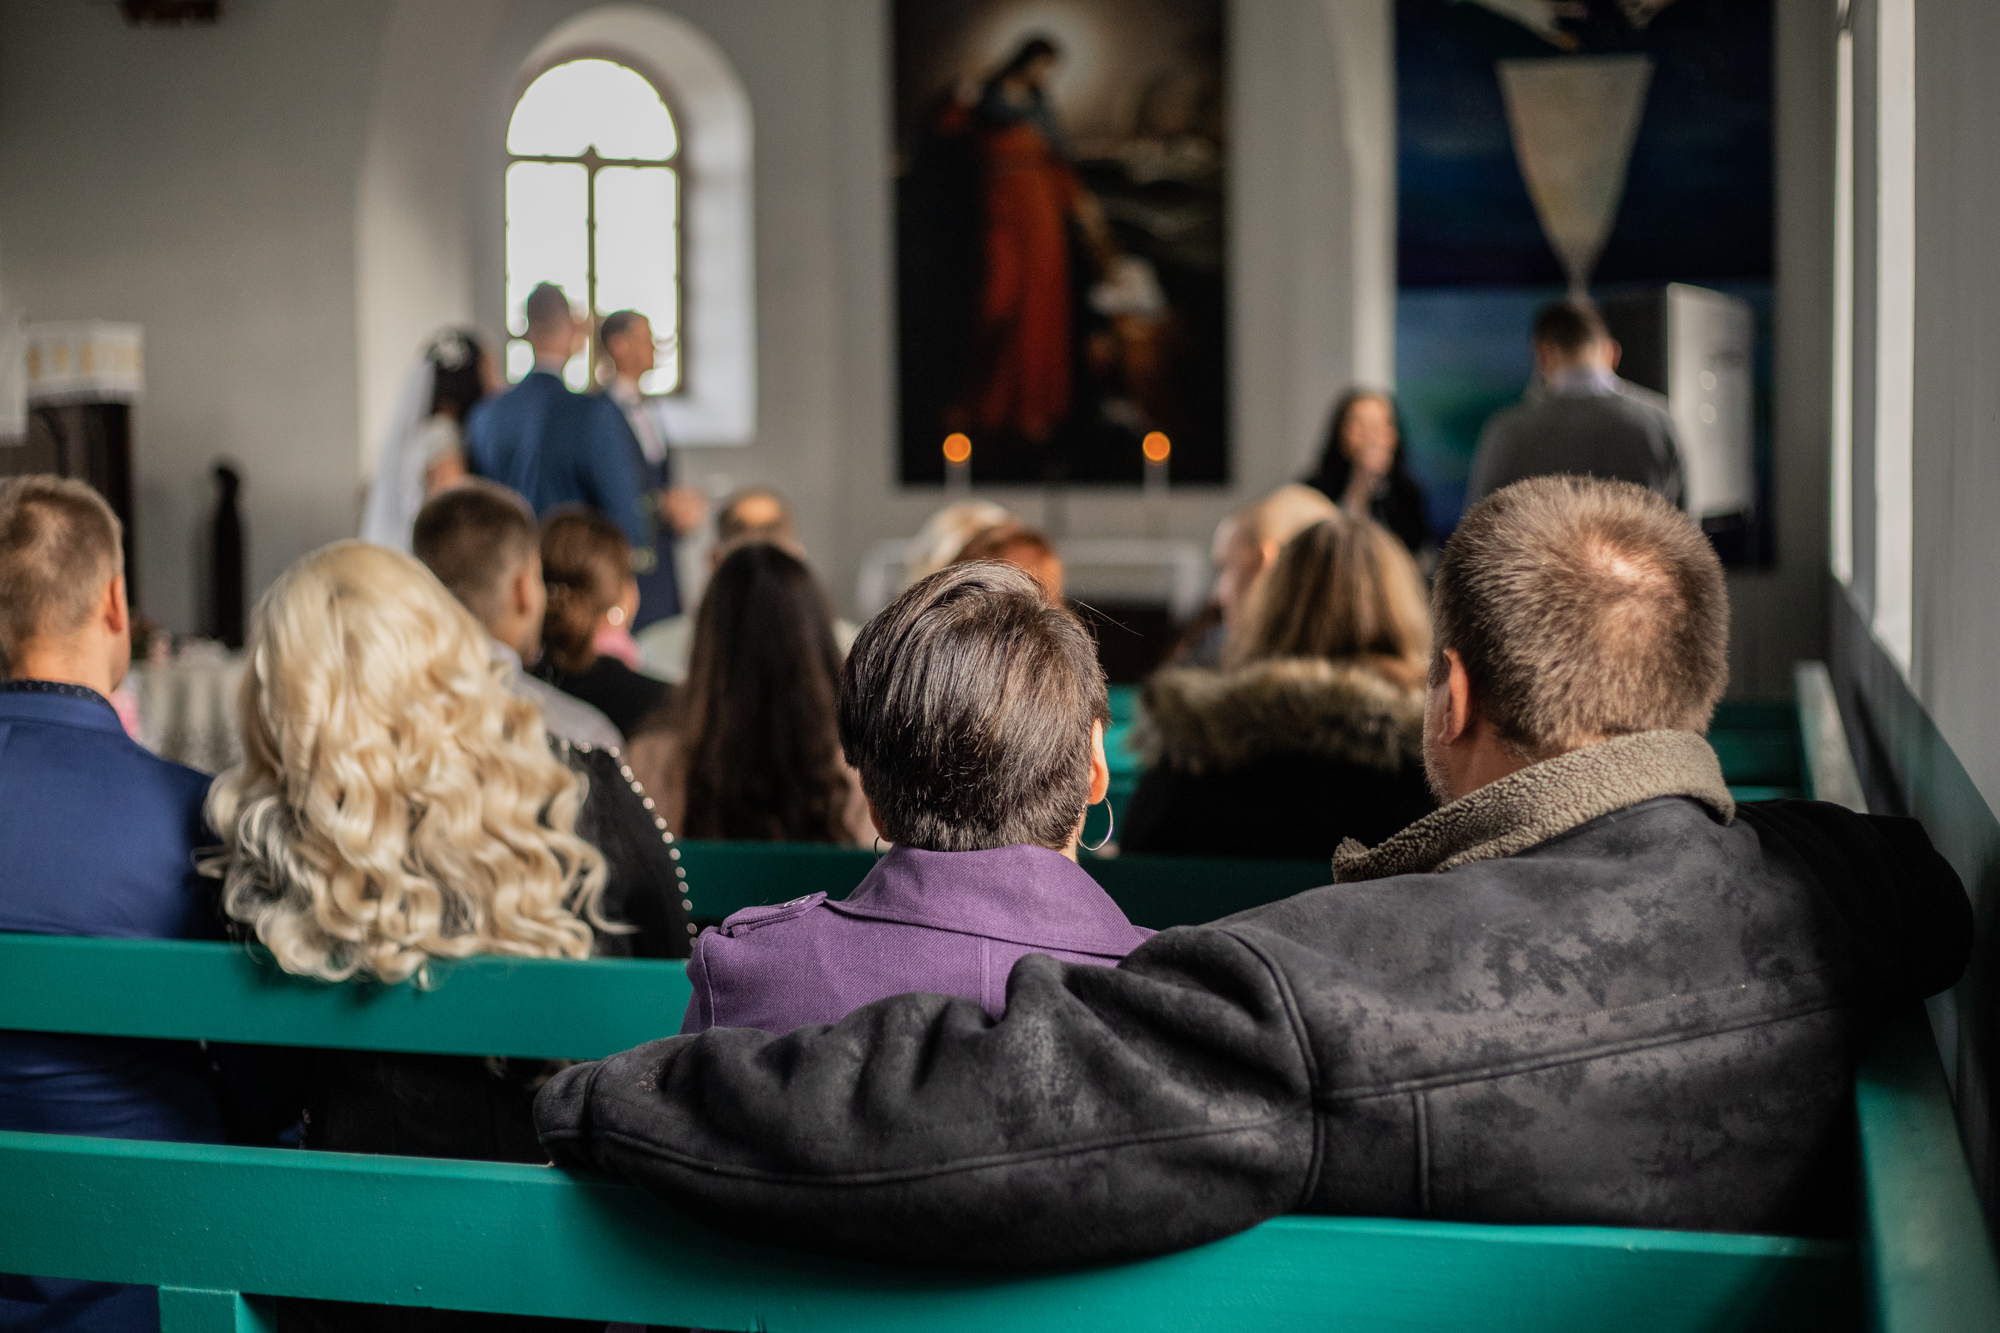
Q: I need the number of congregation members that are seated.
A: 12